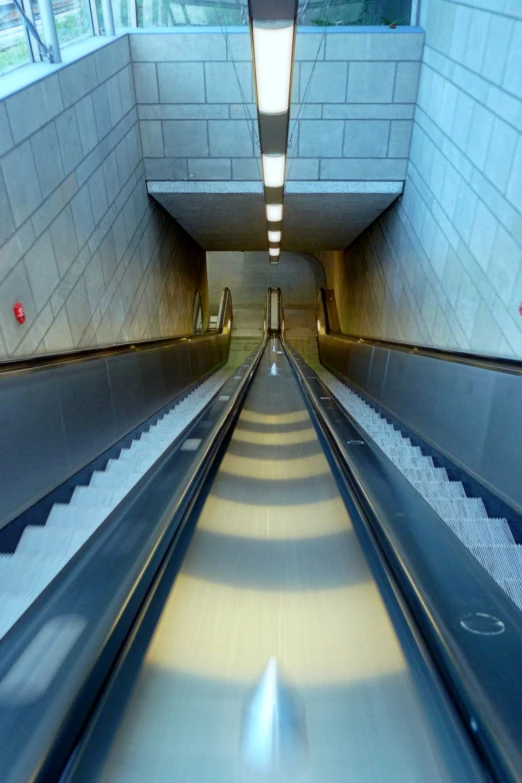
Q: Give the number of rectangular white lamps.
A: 5